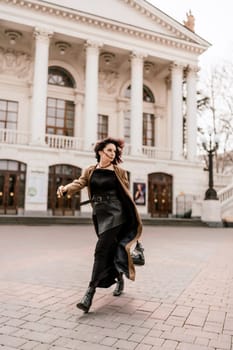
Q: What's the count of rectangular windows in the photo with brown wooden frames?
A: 4